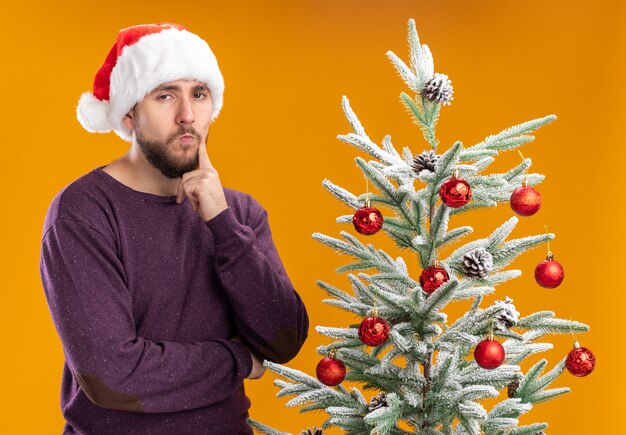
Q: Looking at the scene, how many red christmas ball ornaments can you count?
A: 9